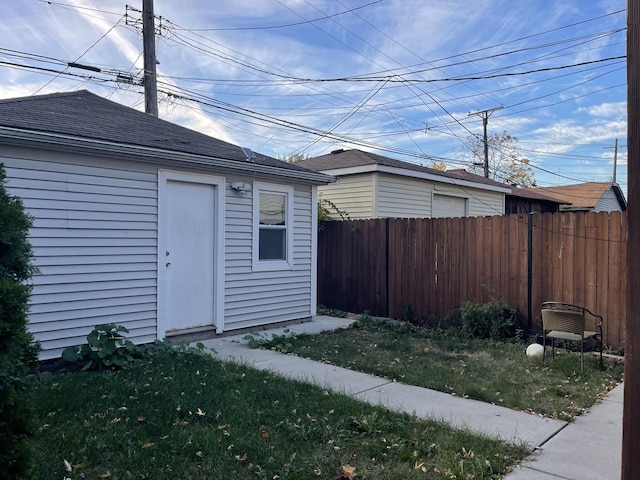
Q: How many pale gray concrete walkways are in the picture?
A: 2